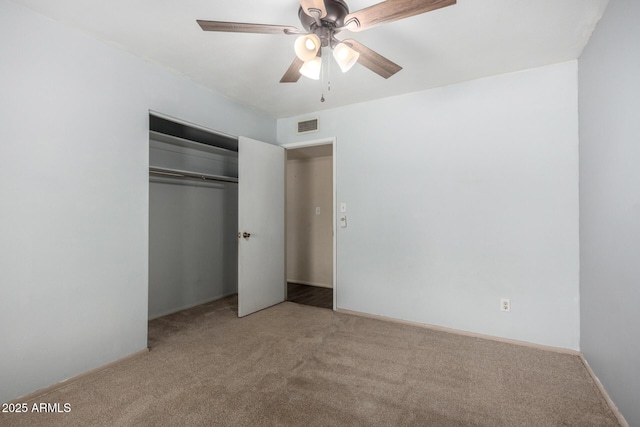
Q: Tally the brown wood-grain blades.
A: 5